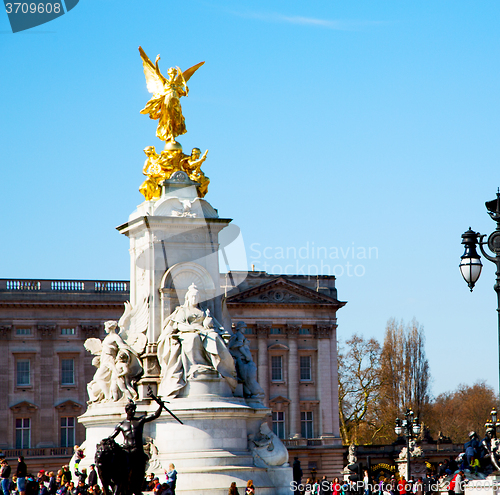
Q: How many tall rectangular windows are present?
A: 8